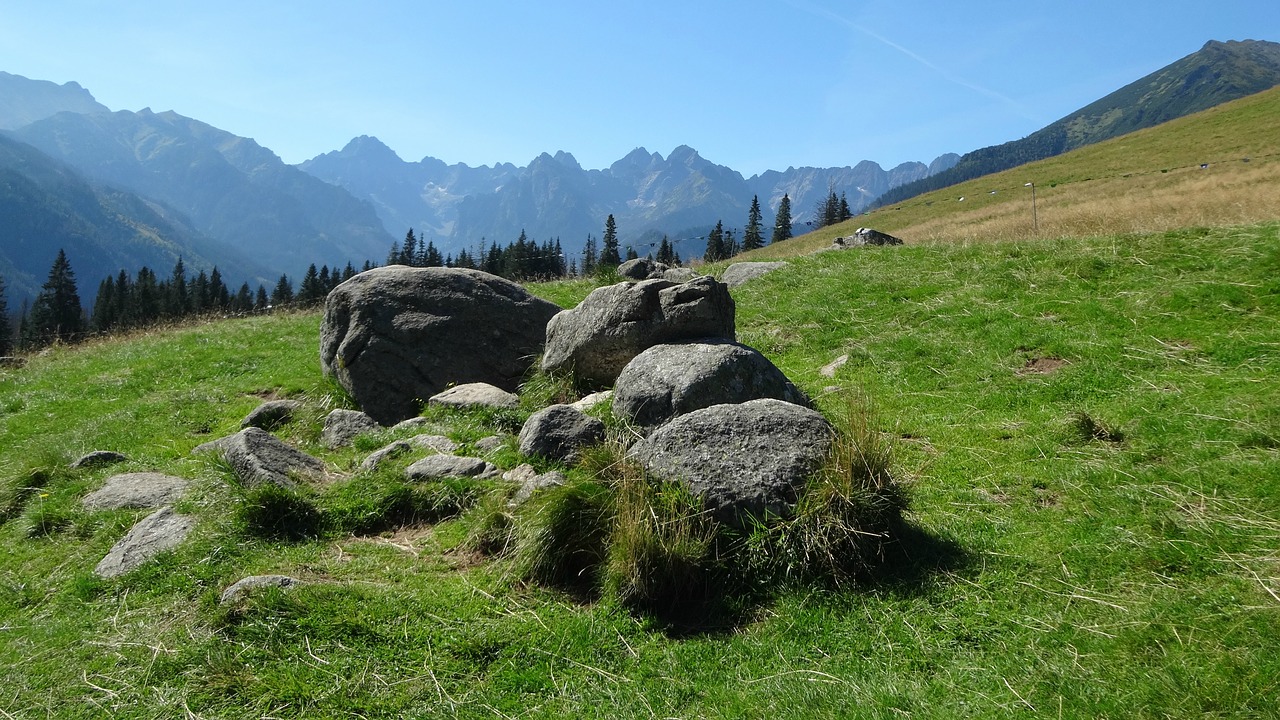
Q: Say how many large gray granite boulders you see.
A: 4